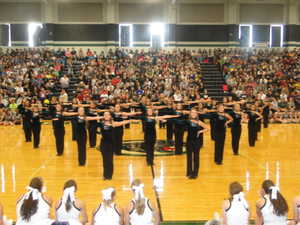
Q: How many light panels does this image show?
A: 6